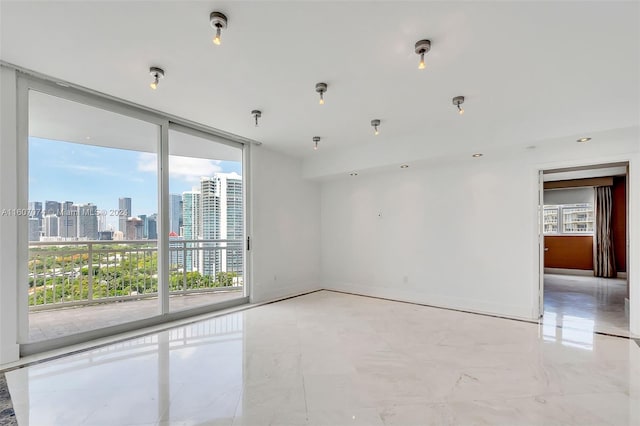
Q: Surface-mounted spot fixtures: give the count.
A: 8